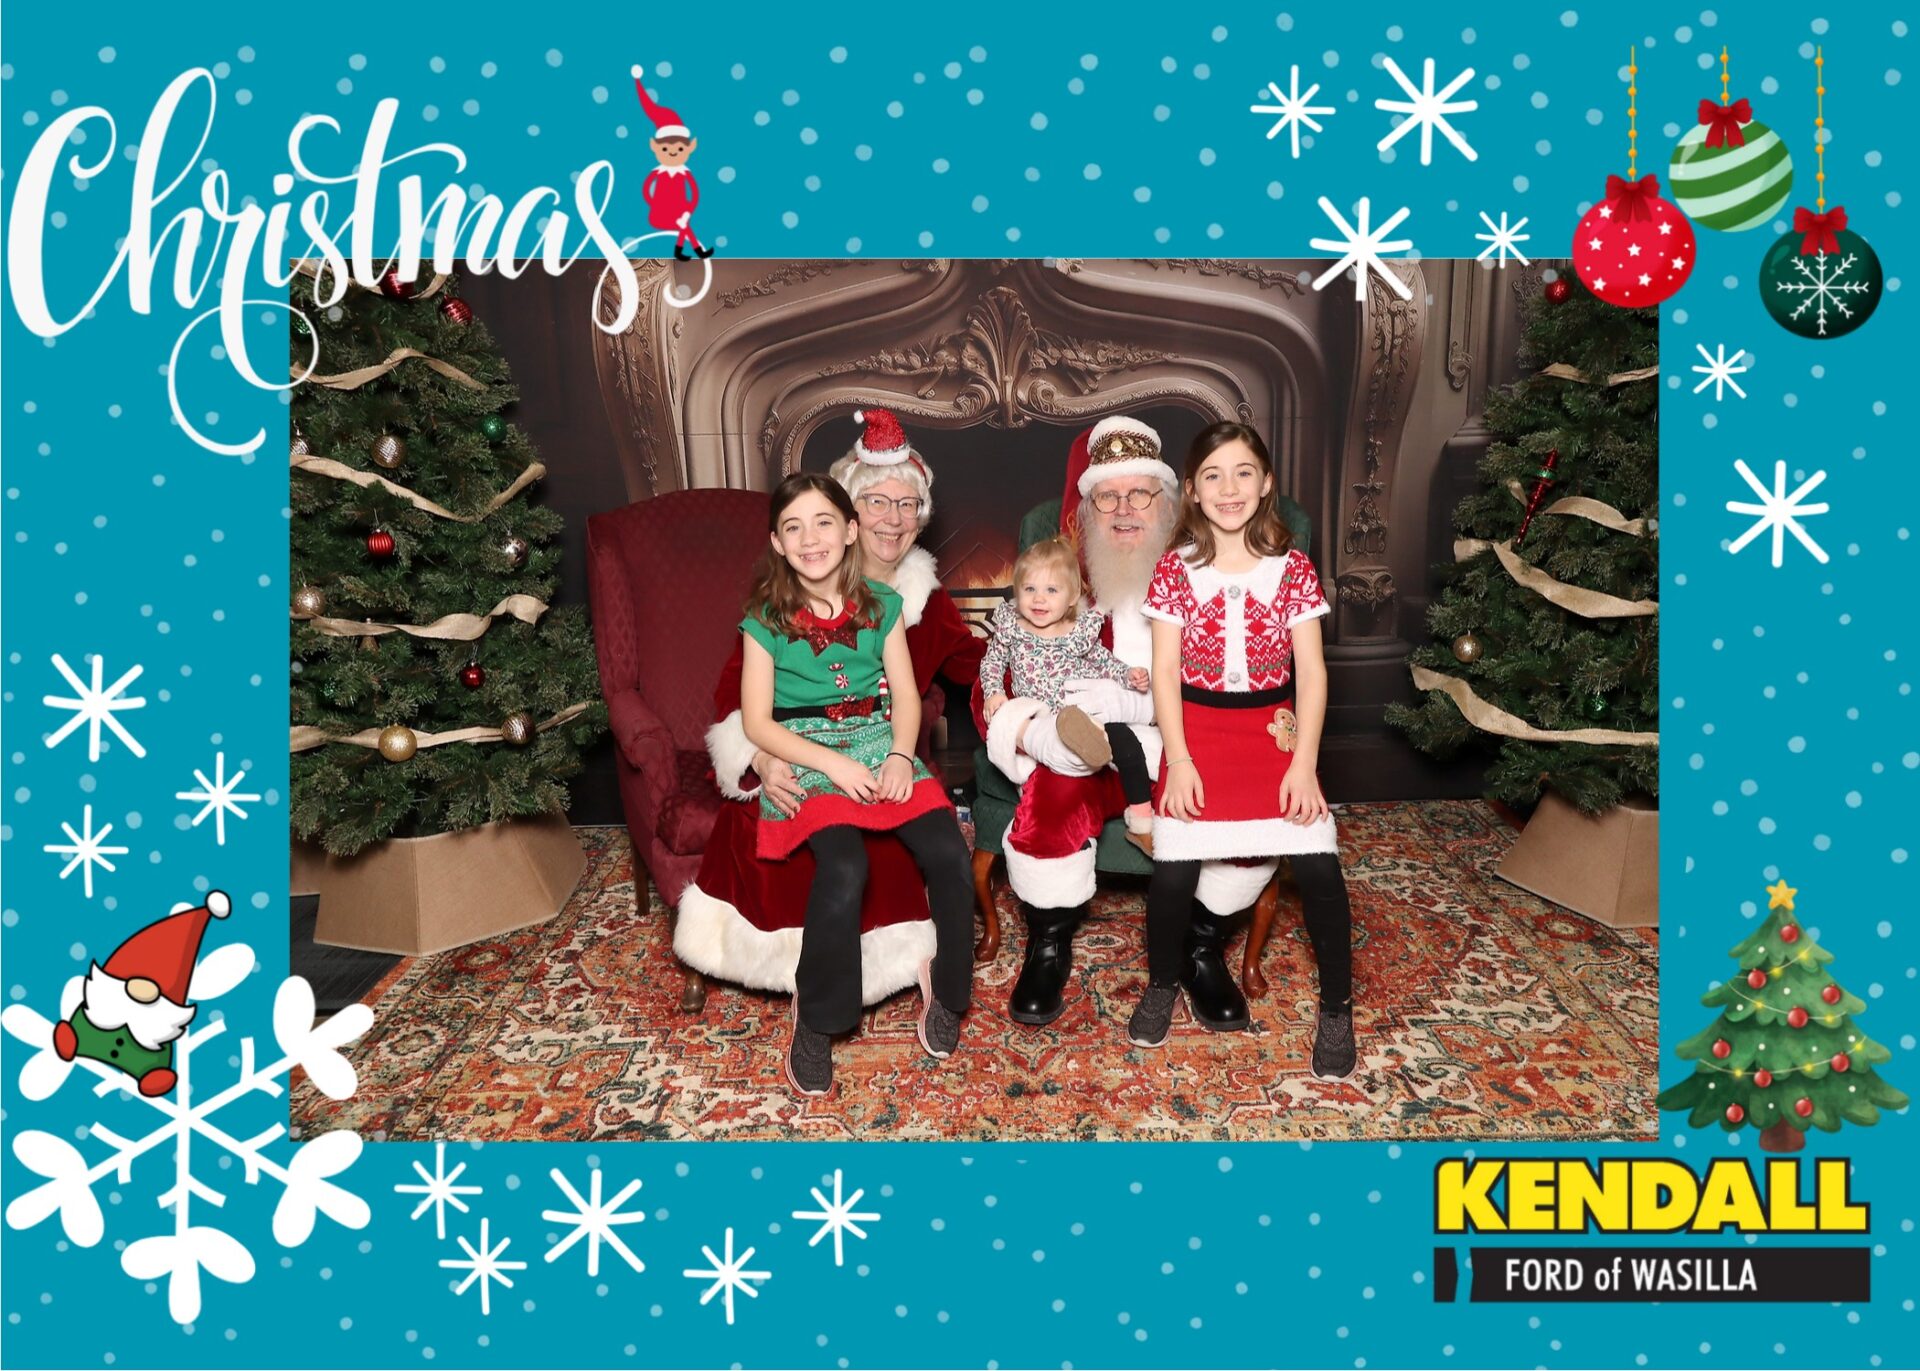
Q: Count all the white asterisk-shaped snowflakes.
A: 14